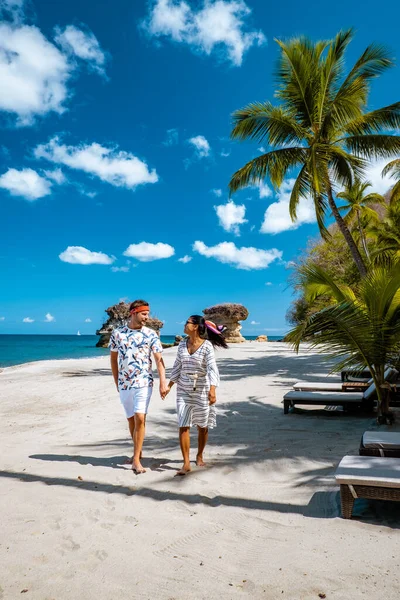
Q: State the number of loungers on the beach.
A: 5